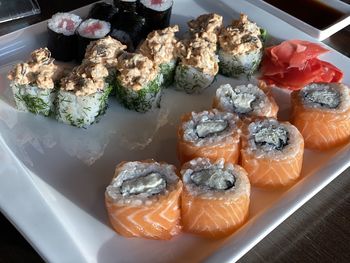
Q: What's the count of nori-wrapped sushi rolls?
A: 6